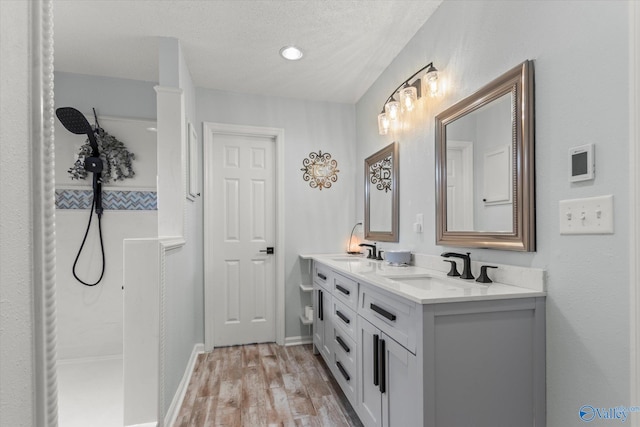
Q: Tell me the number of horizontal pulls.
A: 6